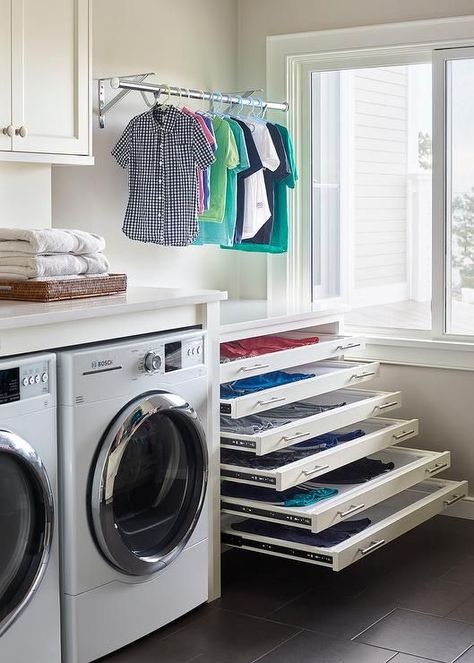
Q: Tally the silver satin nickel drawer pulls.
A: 12